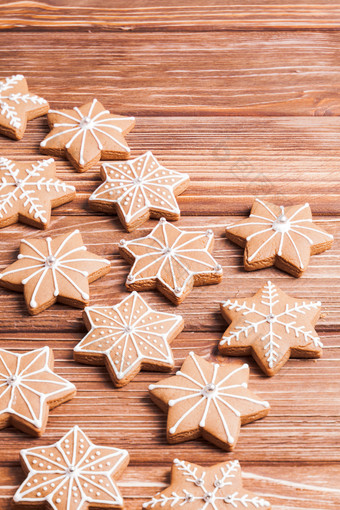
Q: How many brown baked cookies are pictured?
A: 13